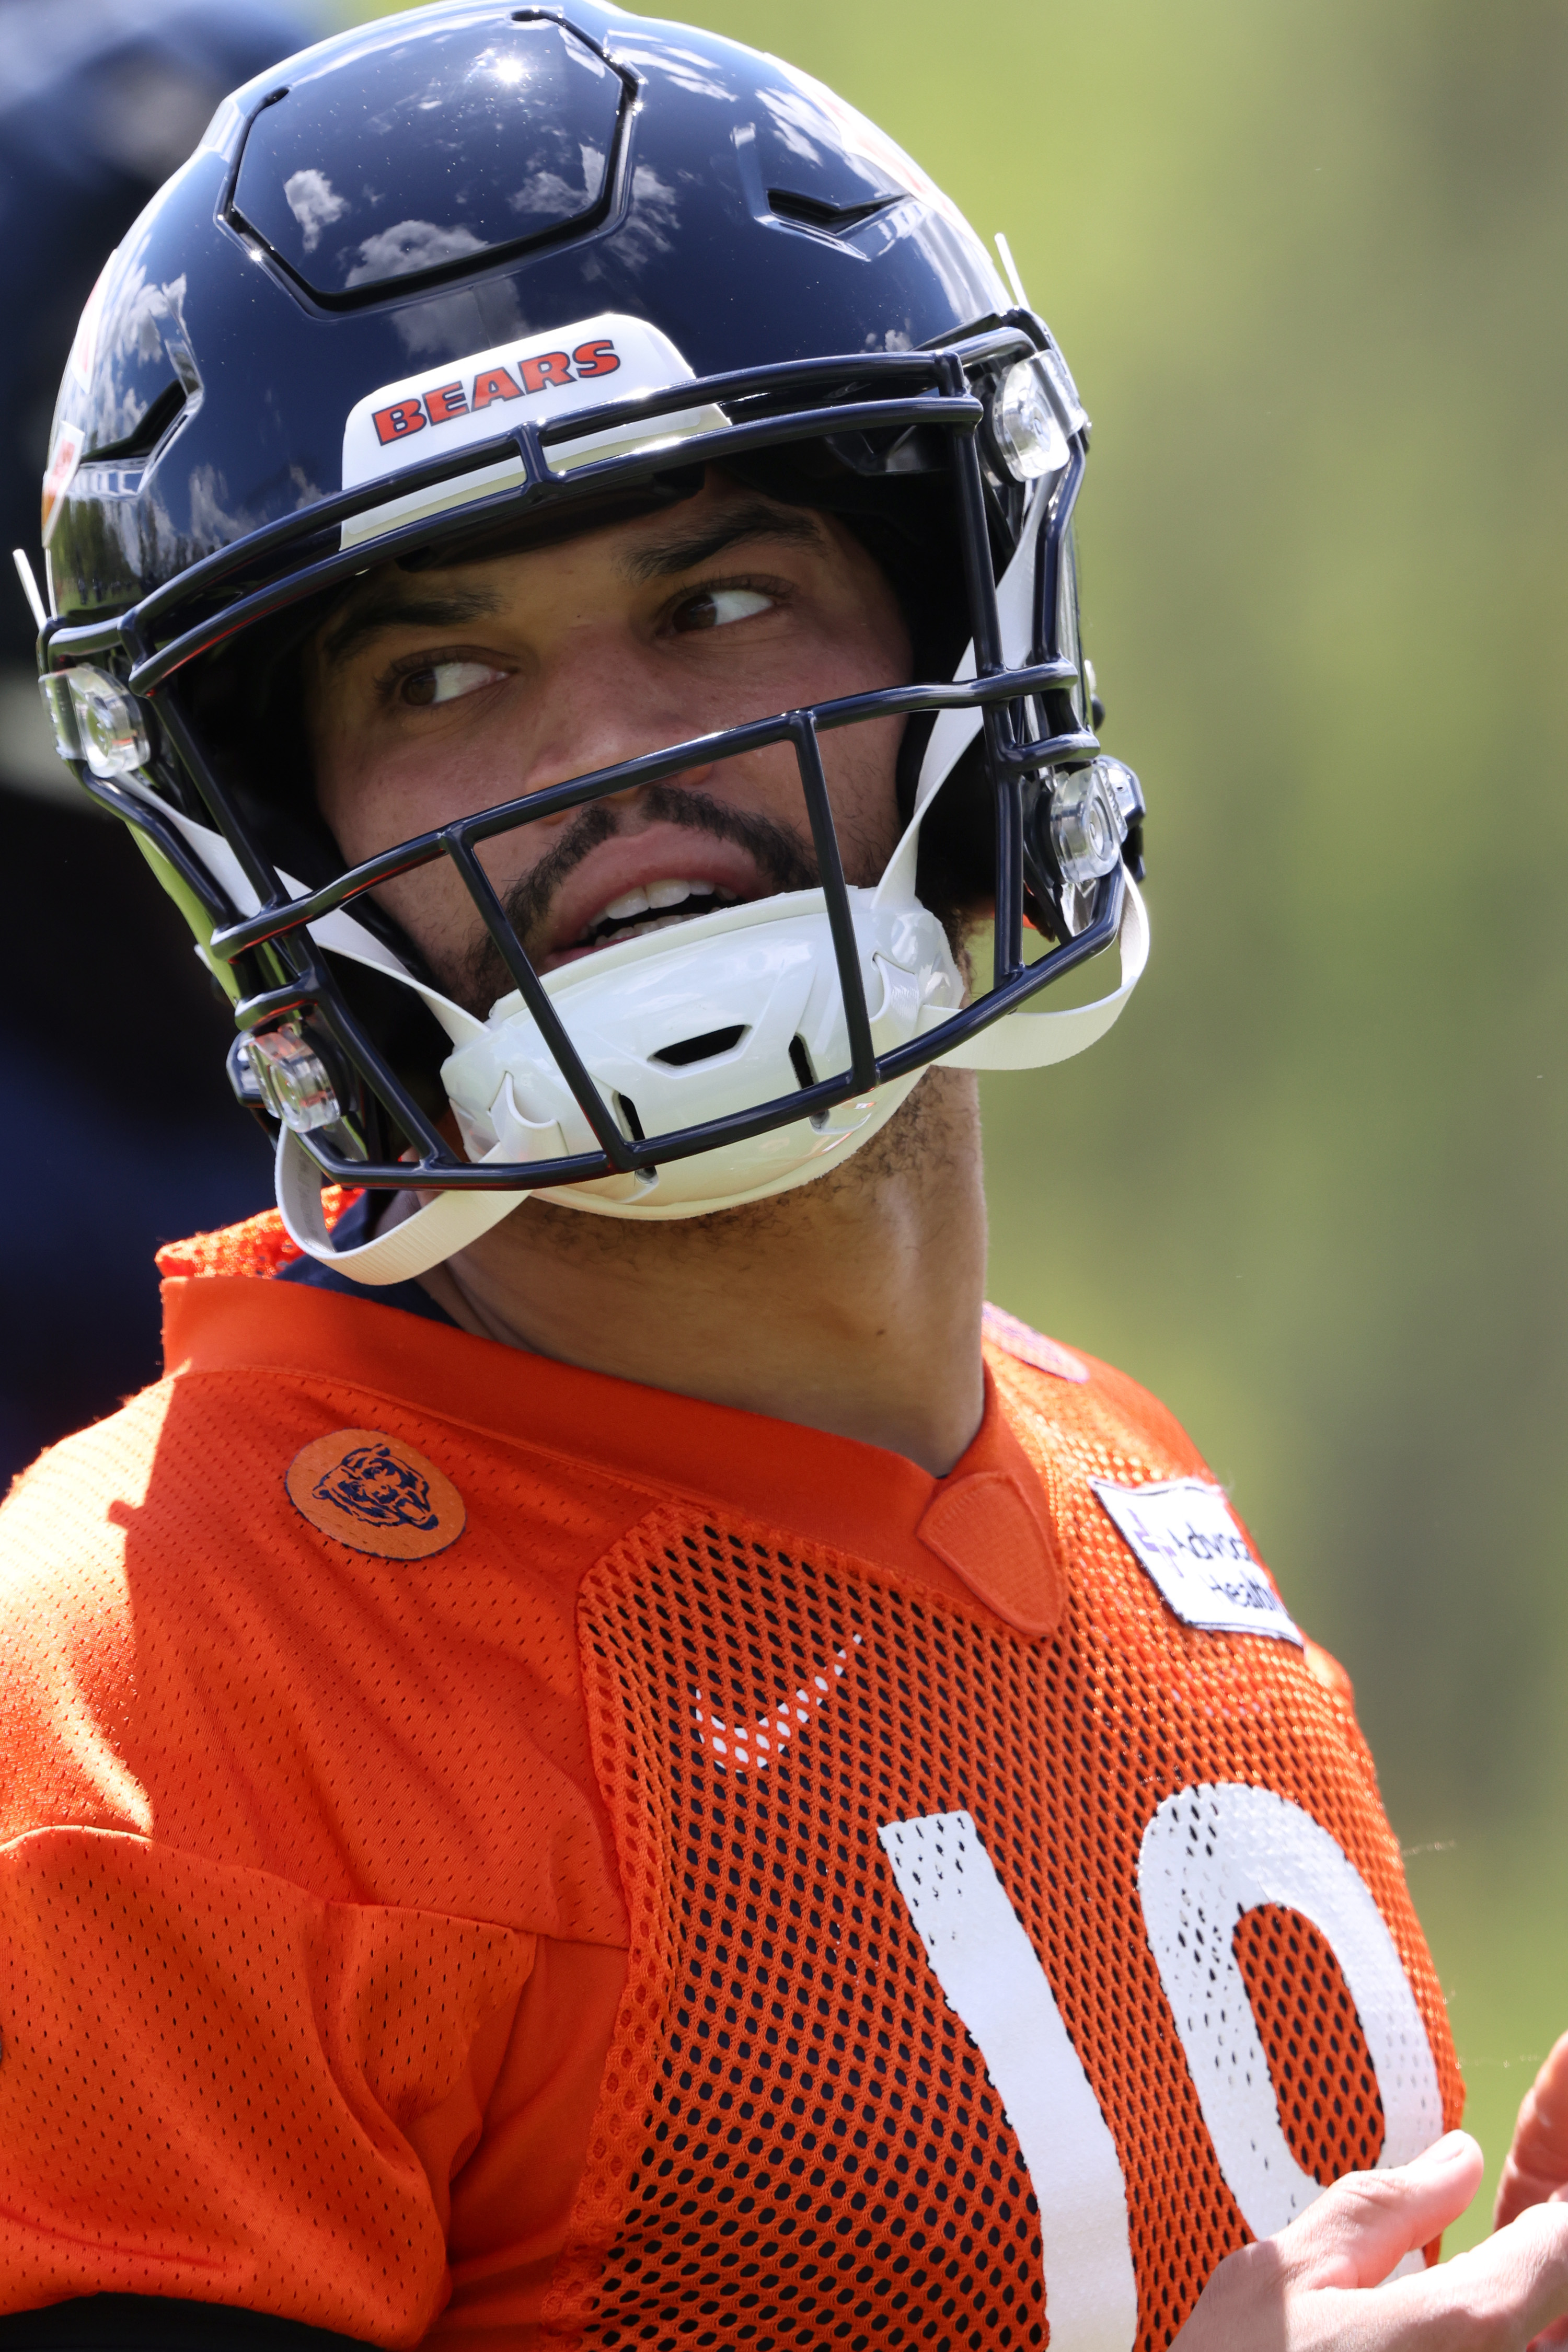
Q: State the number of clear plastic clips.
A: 4